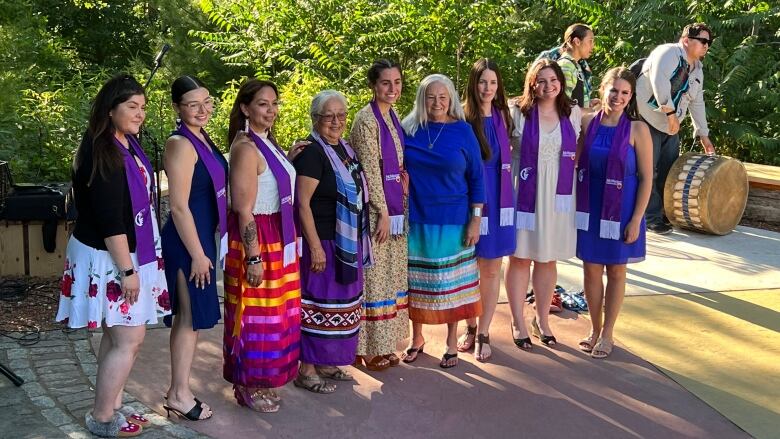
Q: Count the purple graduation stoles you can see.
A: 7